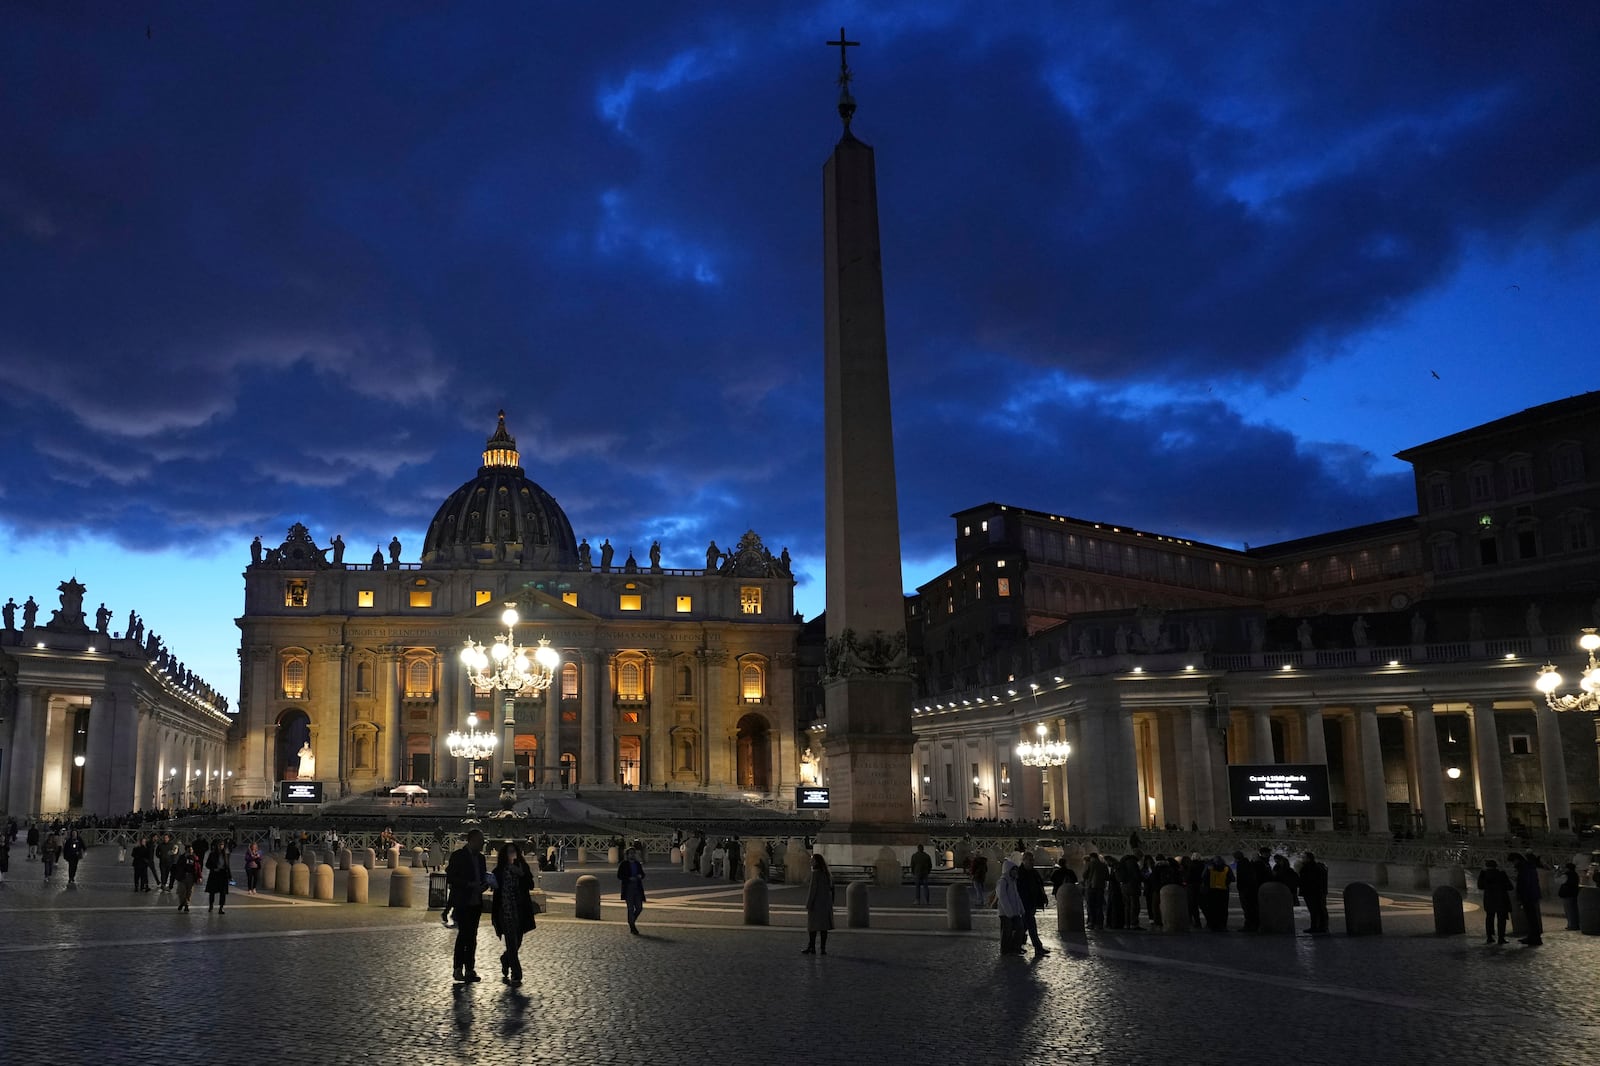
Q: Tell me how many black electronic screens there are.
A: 3